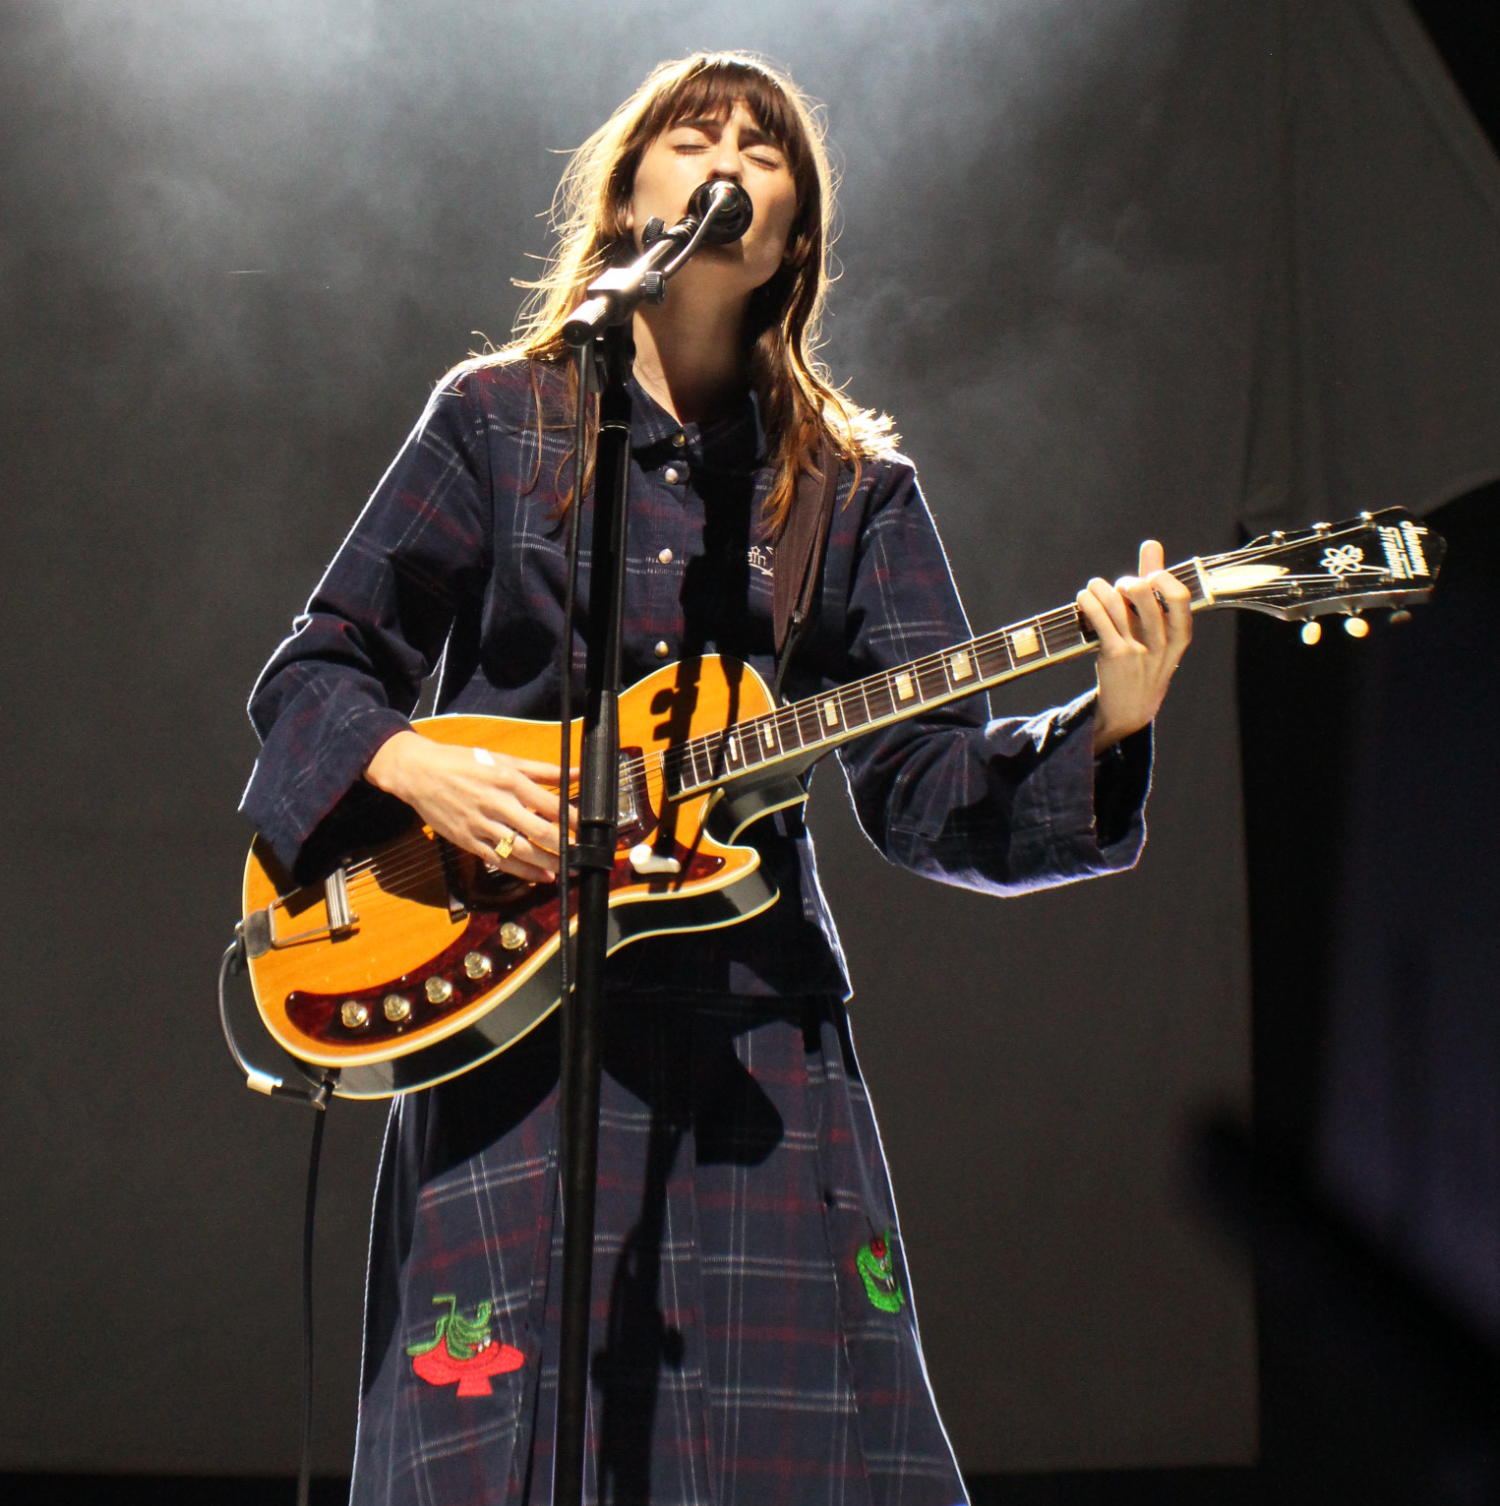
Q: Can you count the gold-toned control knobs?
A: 5